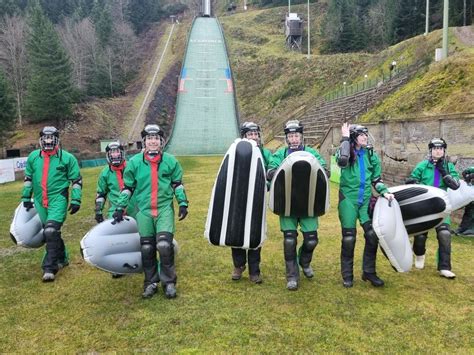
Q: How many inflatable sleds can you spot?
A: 6